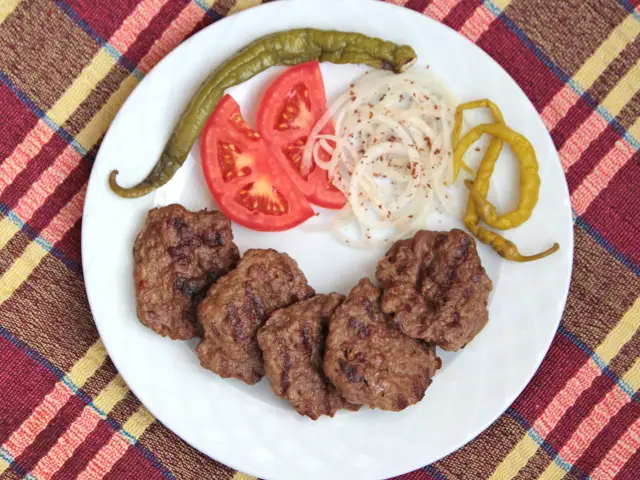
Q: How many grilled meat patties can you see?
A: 5